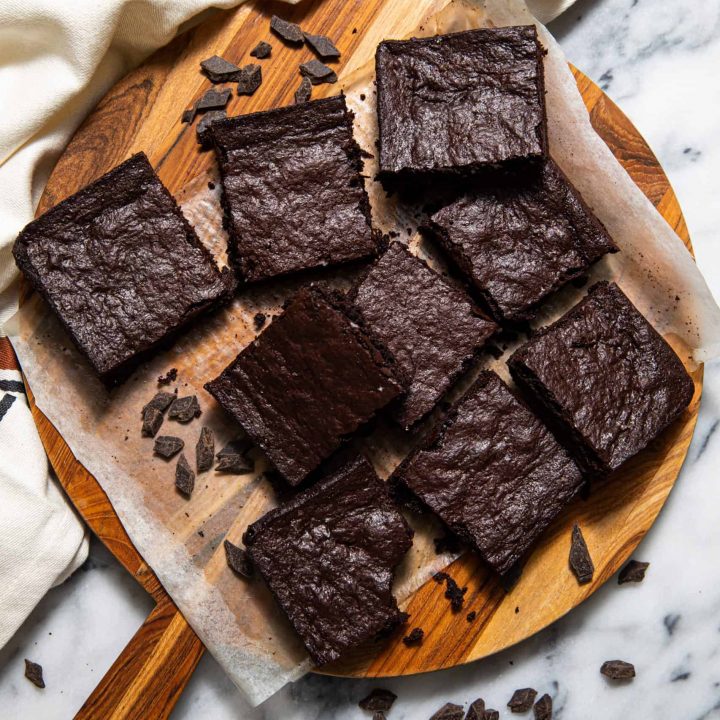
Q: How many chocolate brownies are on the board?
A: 9